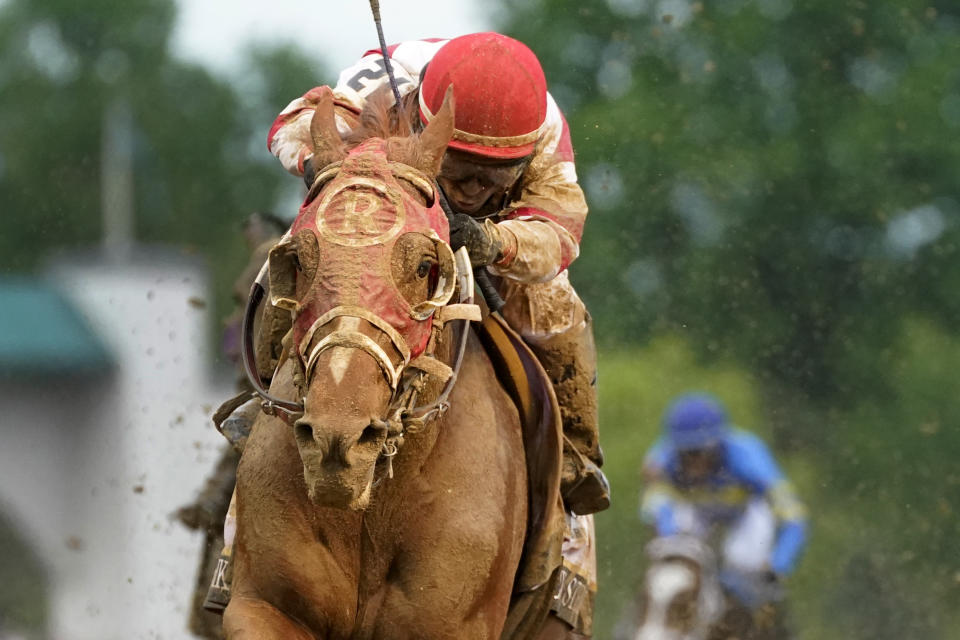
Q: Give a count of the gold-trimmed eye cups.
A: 2